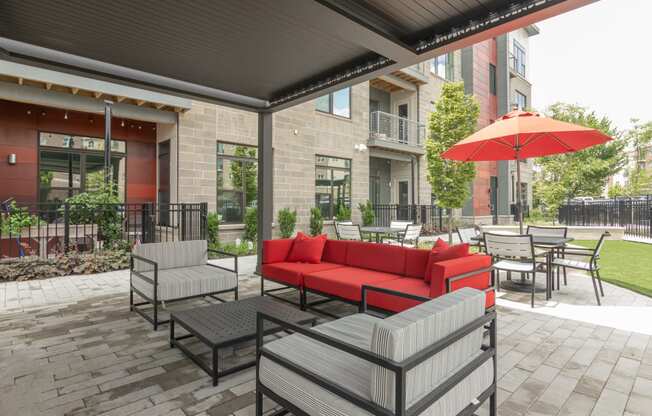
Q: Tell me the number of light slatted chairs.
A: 8